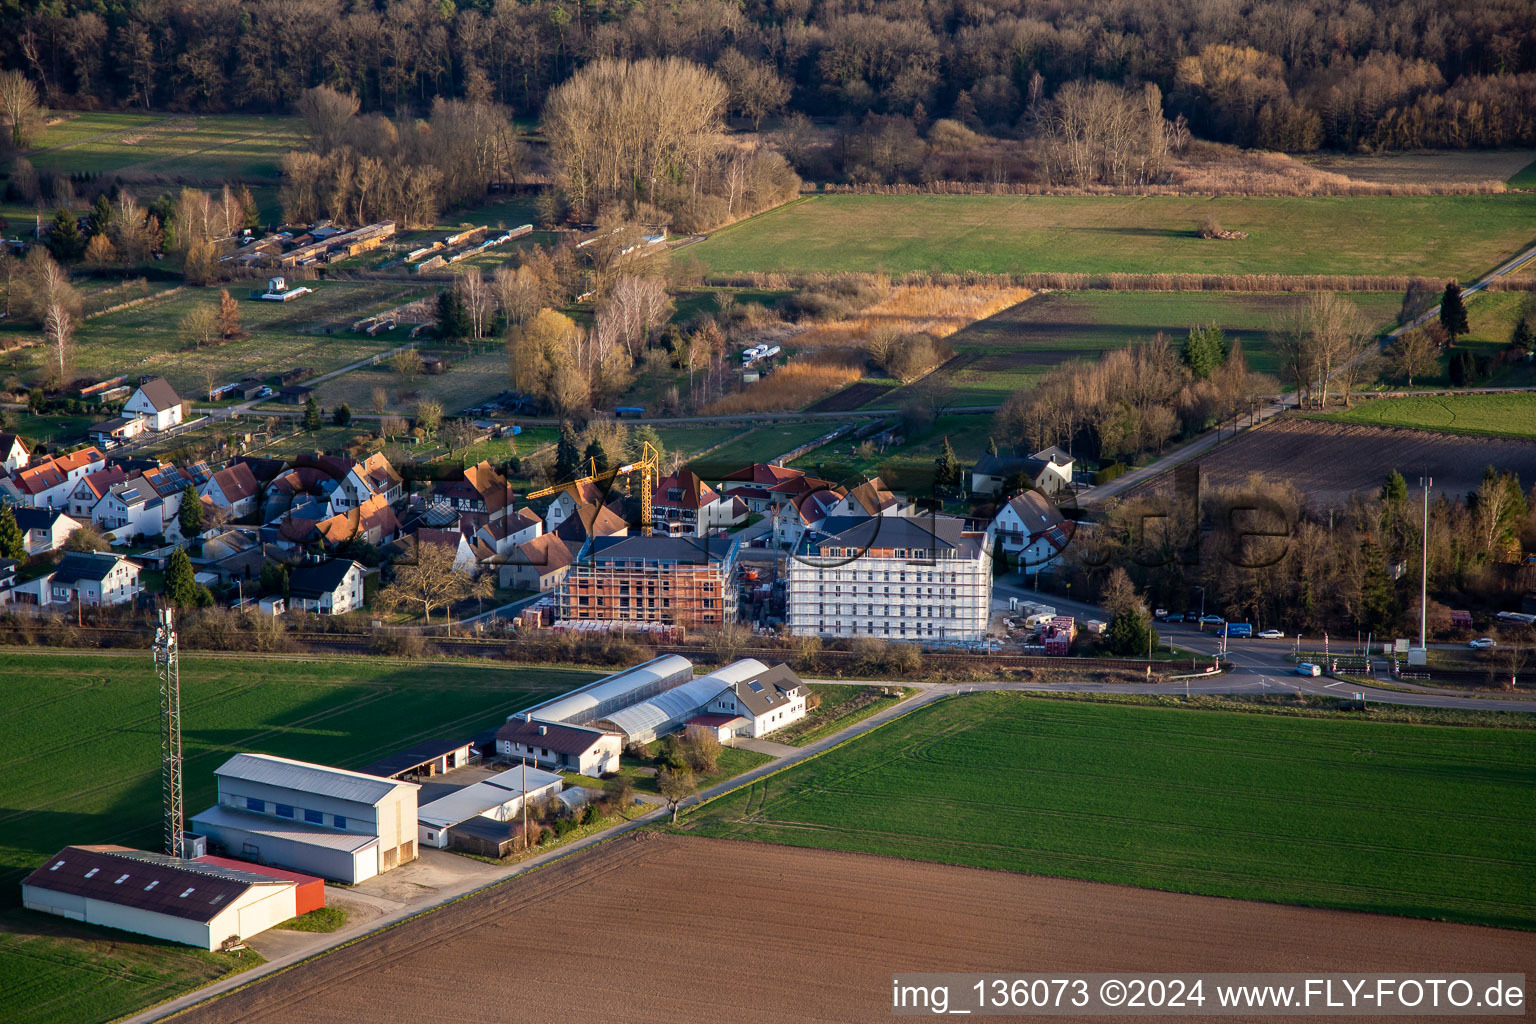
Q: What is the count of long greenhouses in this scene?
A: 2